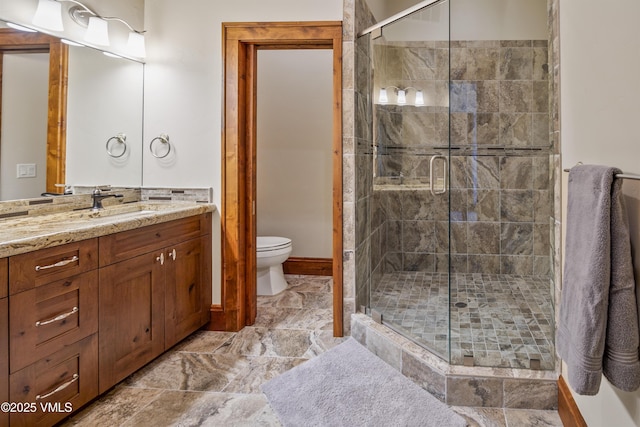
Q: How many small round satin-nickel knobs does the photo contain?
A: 2